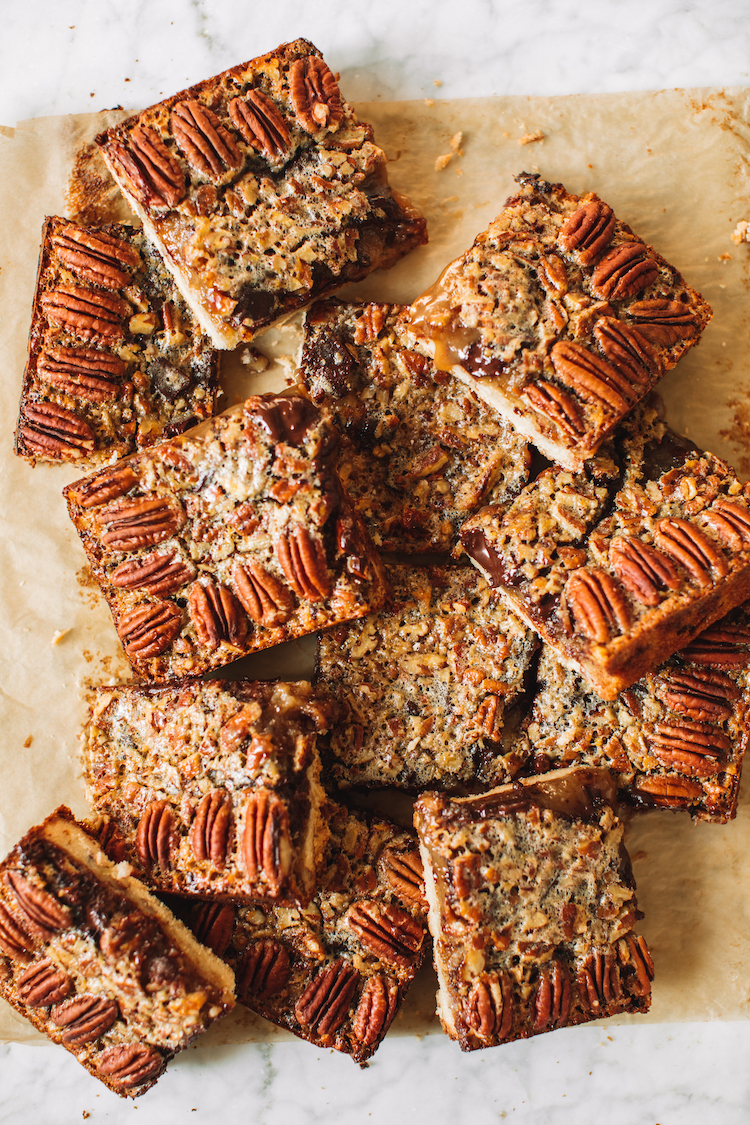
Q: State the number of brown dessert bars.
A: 12